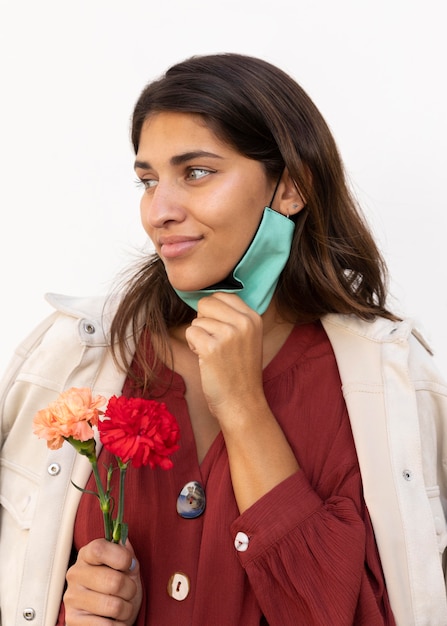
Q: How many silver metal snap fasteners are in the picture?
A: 4